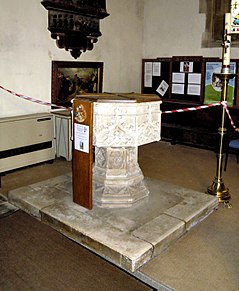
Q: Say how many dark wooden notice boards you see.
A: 3